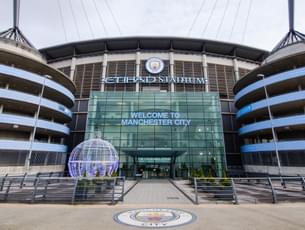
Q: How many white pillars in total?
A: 6